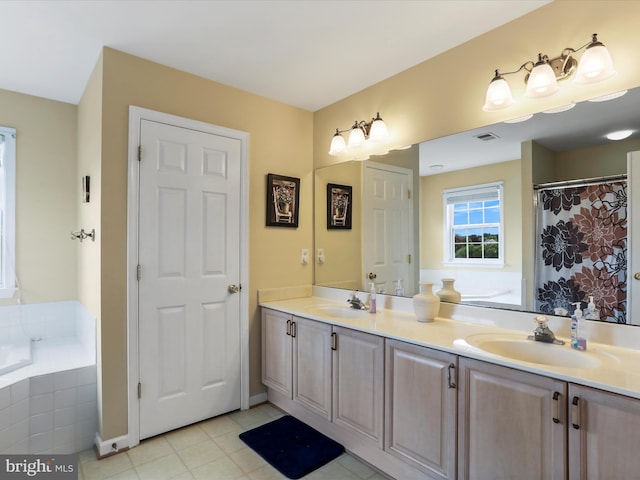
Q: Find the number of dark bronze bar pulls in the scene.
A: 6